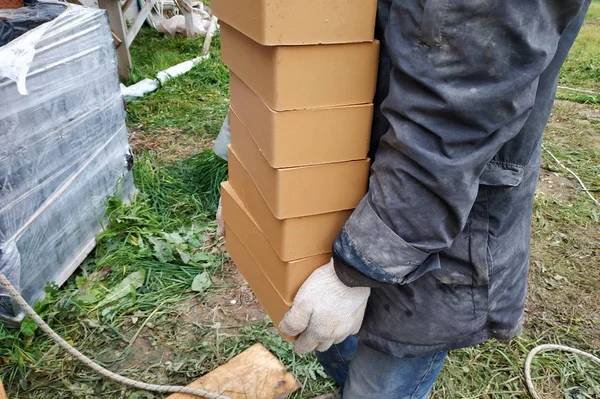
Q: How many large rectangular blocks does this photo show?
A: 7